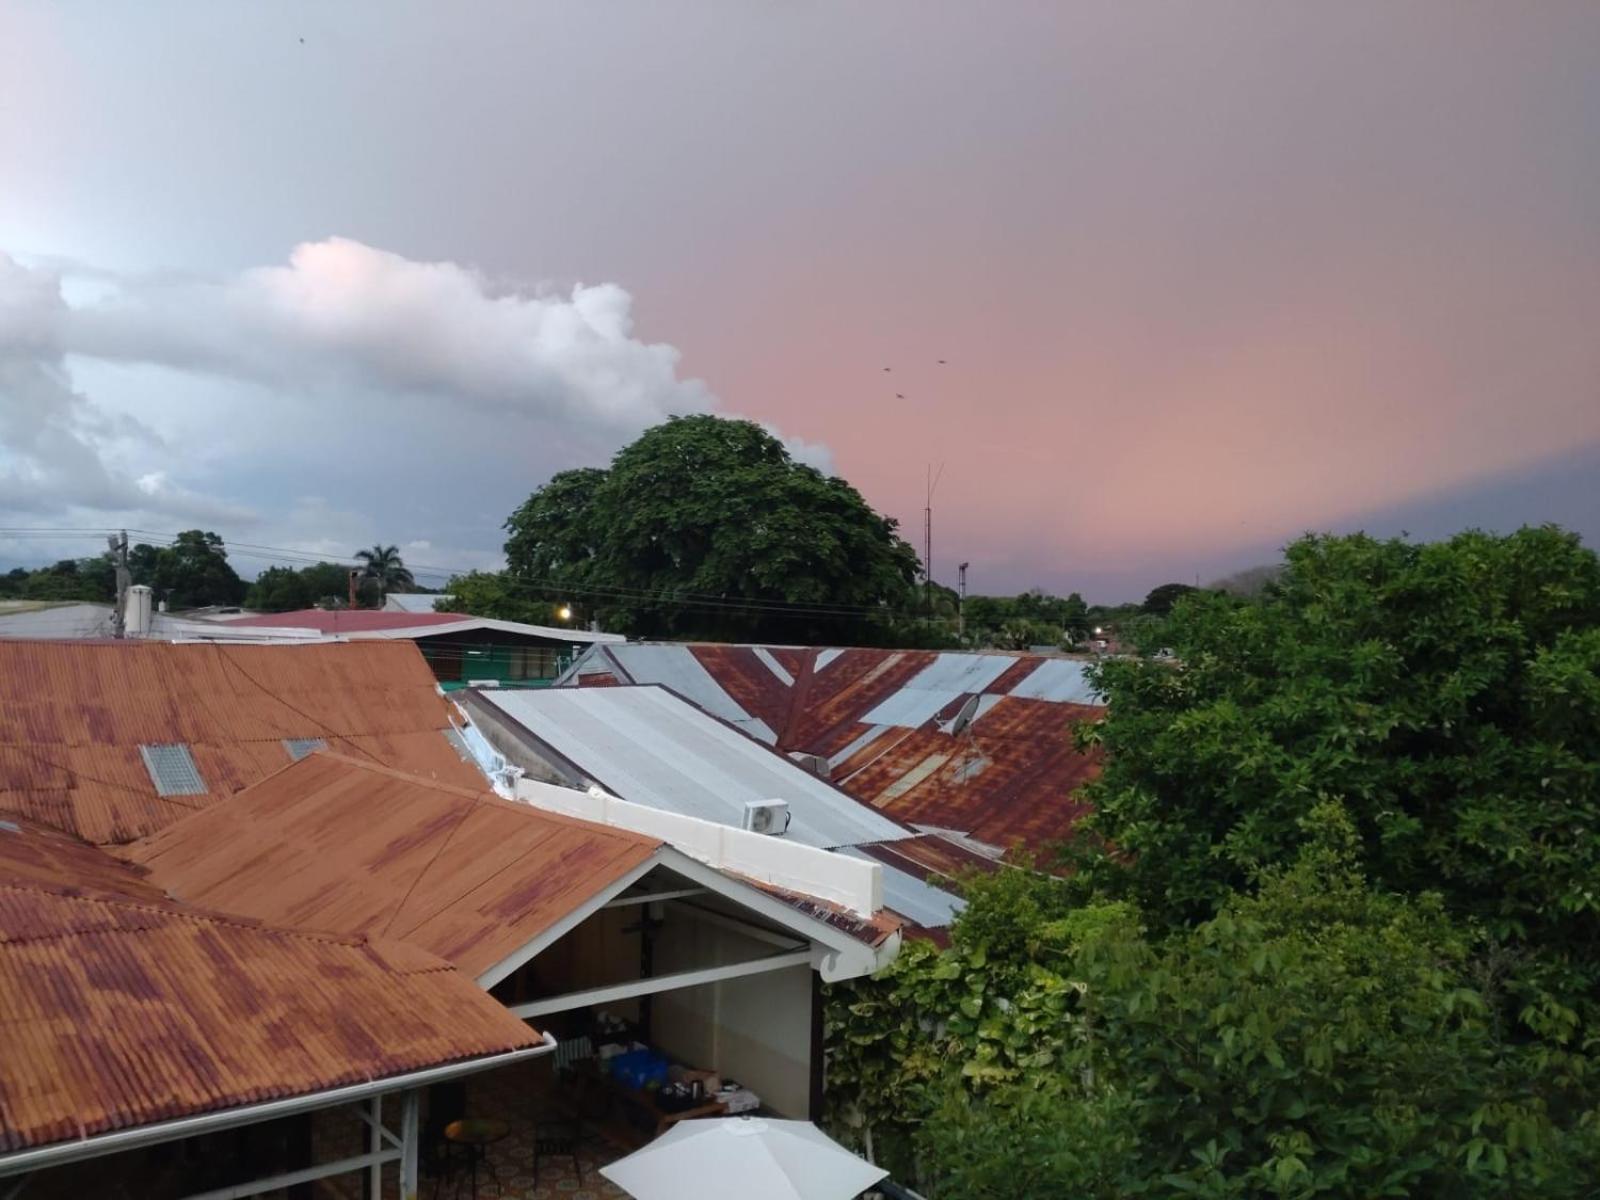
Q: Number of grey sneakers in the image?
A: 0